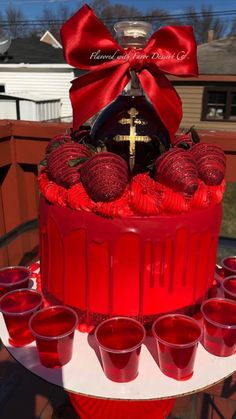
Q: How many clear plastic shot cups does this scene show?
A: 8